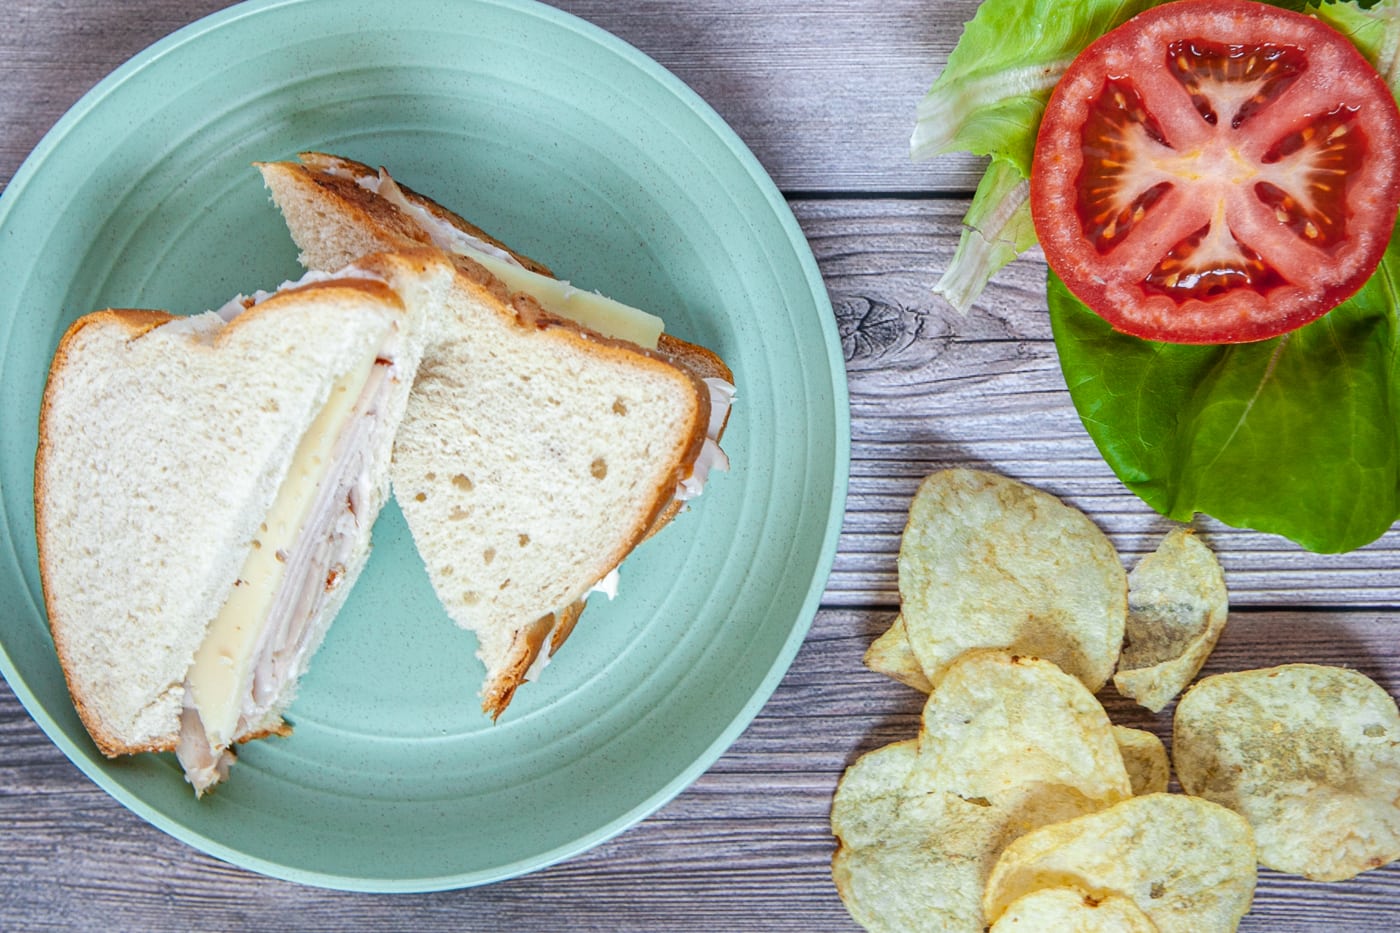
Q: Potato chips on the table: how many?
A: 9